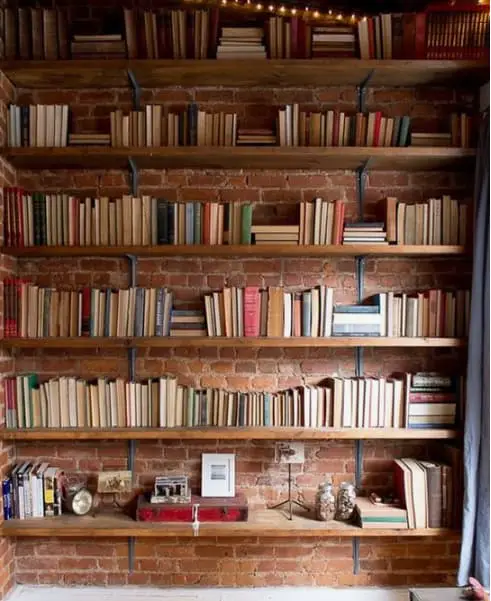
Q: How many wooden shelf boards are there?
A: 6